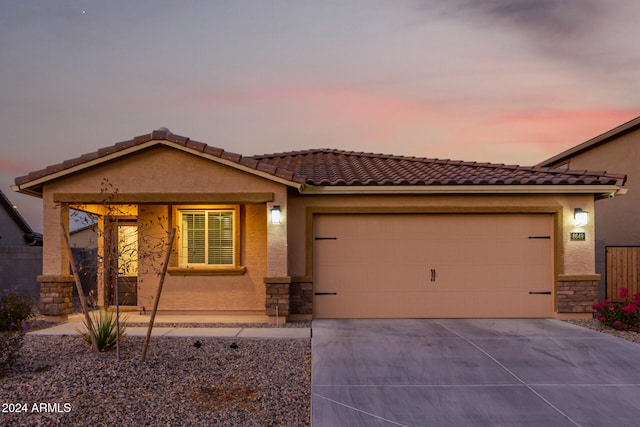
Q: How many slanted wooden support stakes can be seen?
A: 2